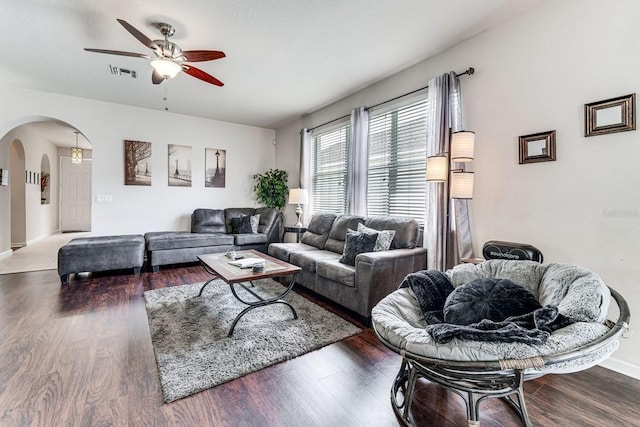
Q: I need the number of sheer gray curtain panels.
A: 3